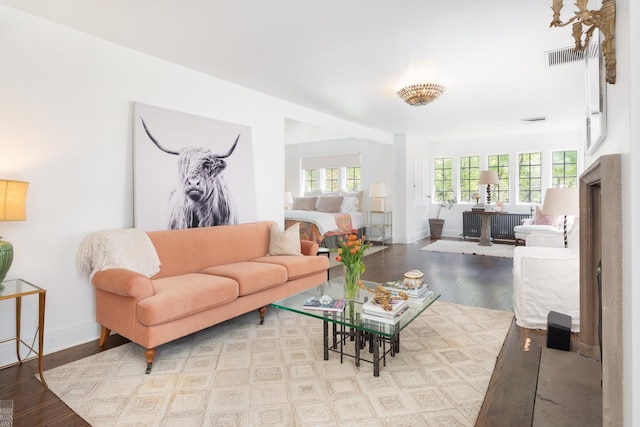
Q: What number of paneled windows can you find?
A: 8